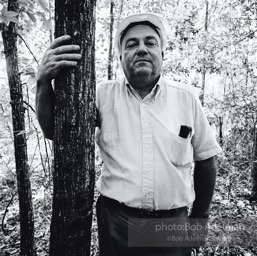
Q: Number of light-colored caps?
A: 1